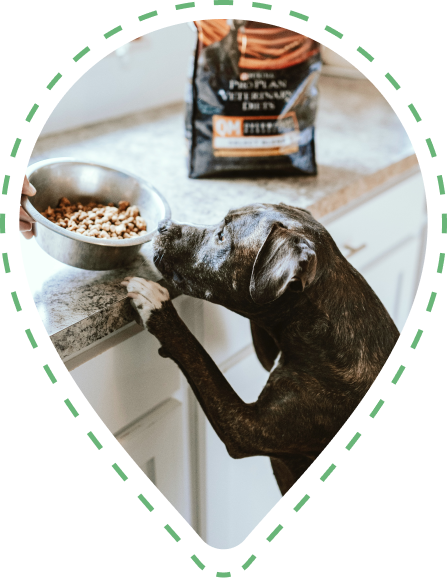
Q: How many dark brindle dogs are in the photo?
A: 1